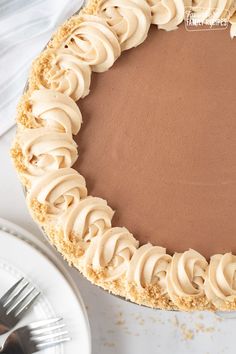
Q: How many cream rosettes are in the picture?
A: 14